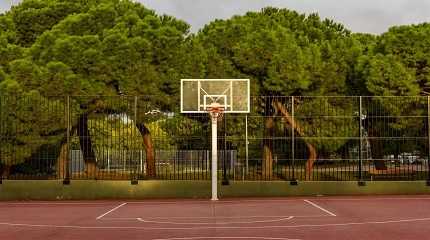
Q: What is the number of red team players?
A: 0